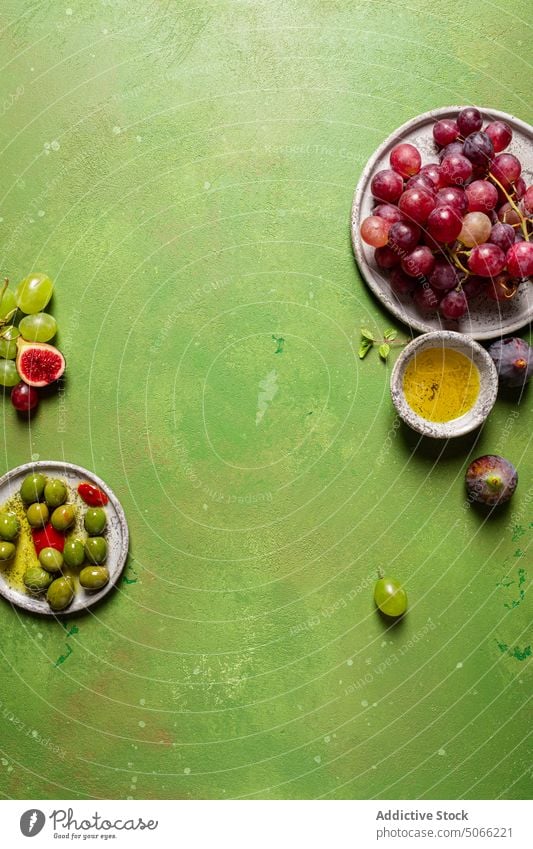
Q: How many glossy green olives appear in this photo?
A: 13